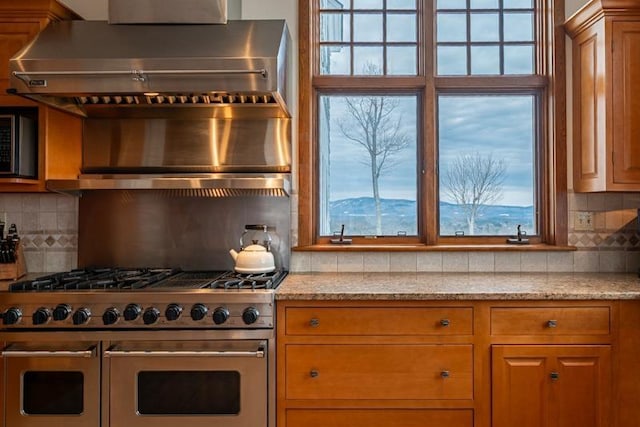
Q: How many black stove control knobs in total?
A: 11